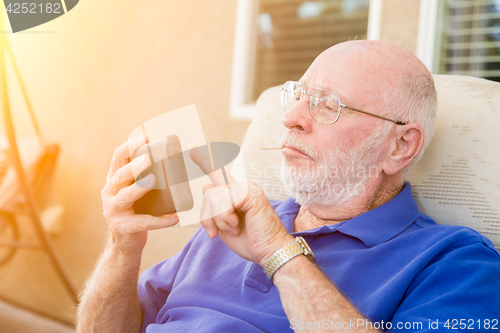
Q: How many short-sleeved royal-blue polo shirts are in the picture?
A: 1